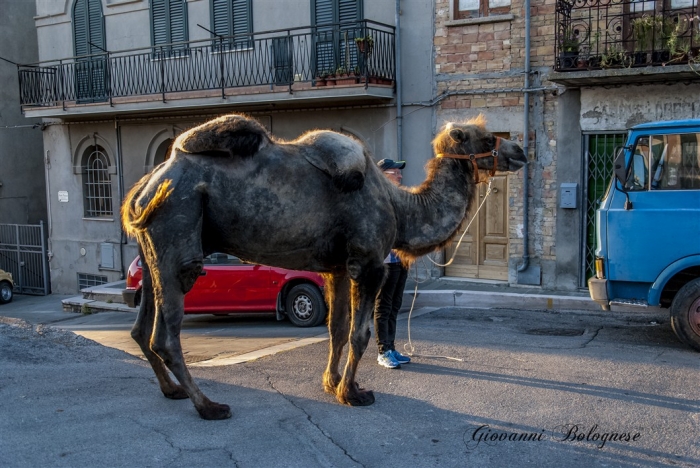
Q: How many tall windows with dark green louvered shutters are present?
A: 4